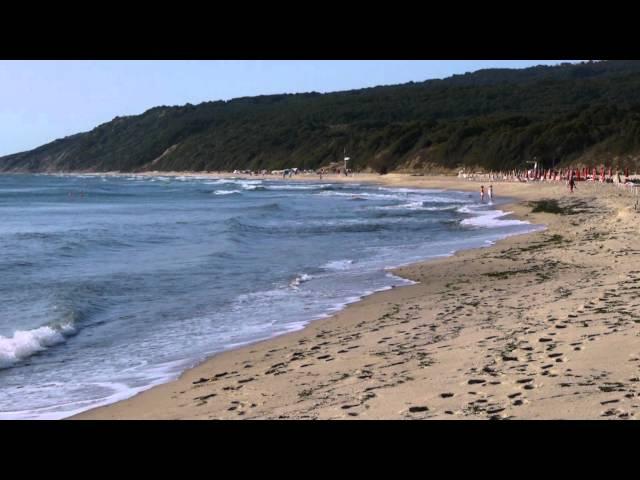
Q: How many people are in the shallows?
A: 2